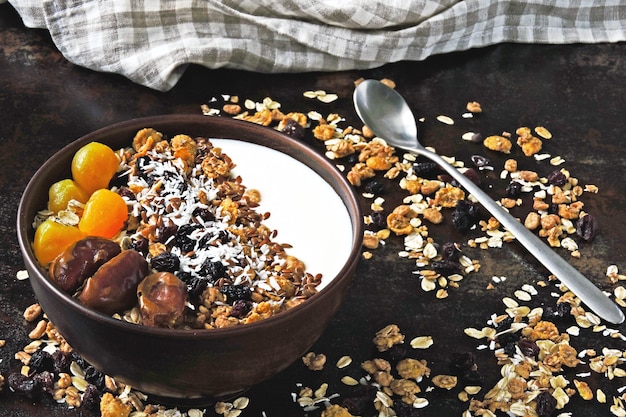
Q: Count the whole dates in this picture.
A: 3